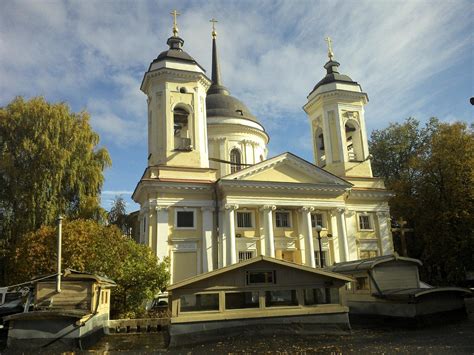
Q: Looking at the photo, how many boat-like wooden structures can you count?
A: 3